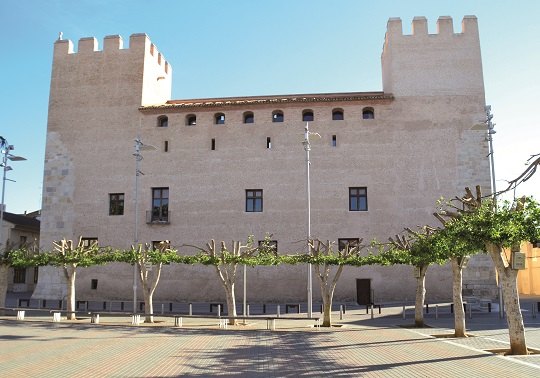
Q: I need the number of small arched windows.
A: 8